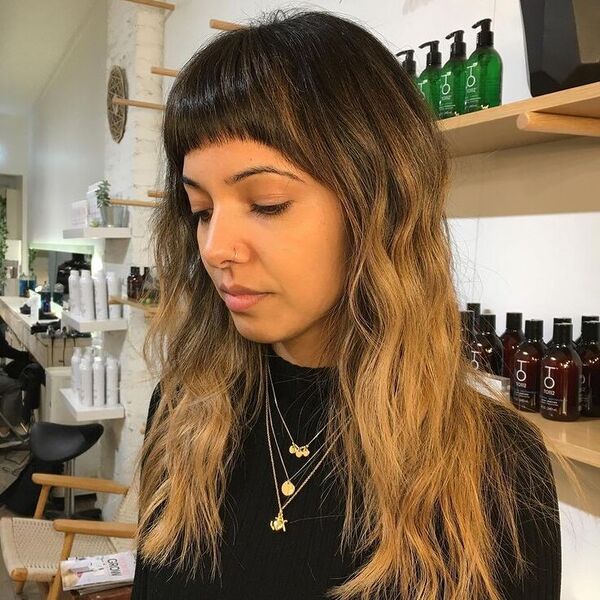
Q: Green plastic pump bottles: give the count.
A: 4